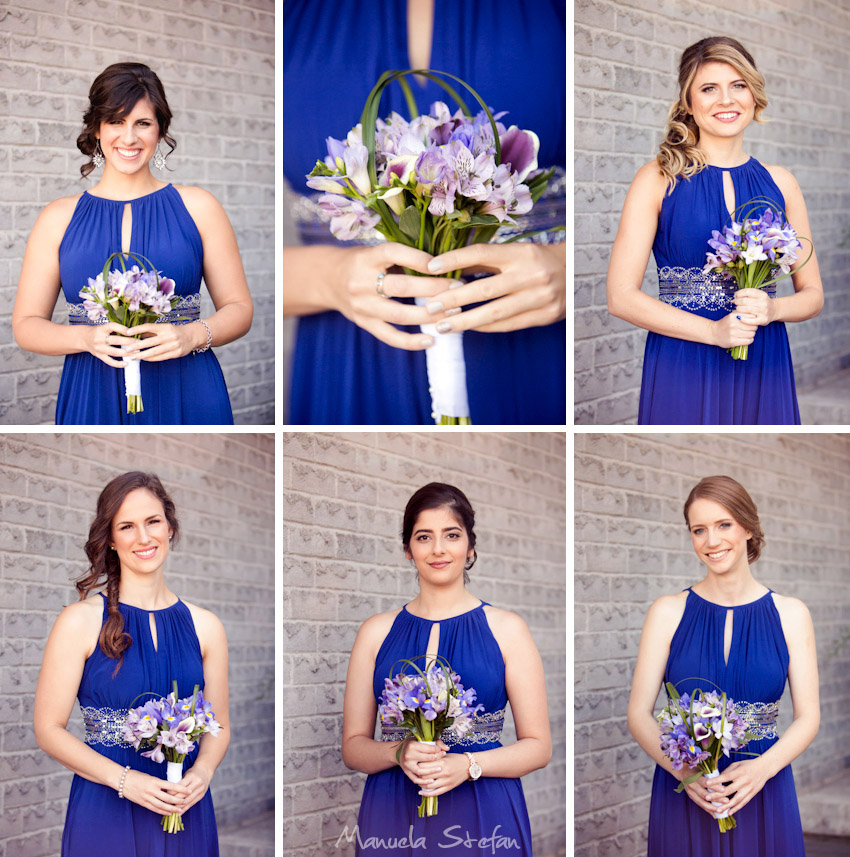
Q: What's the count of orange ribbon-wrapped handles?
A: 0